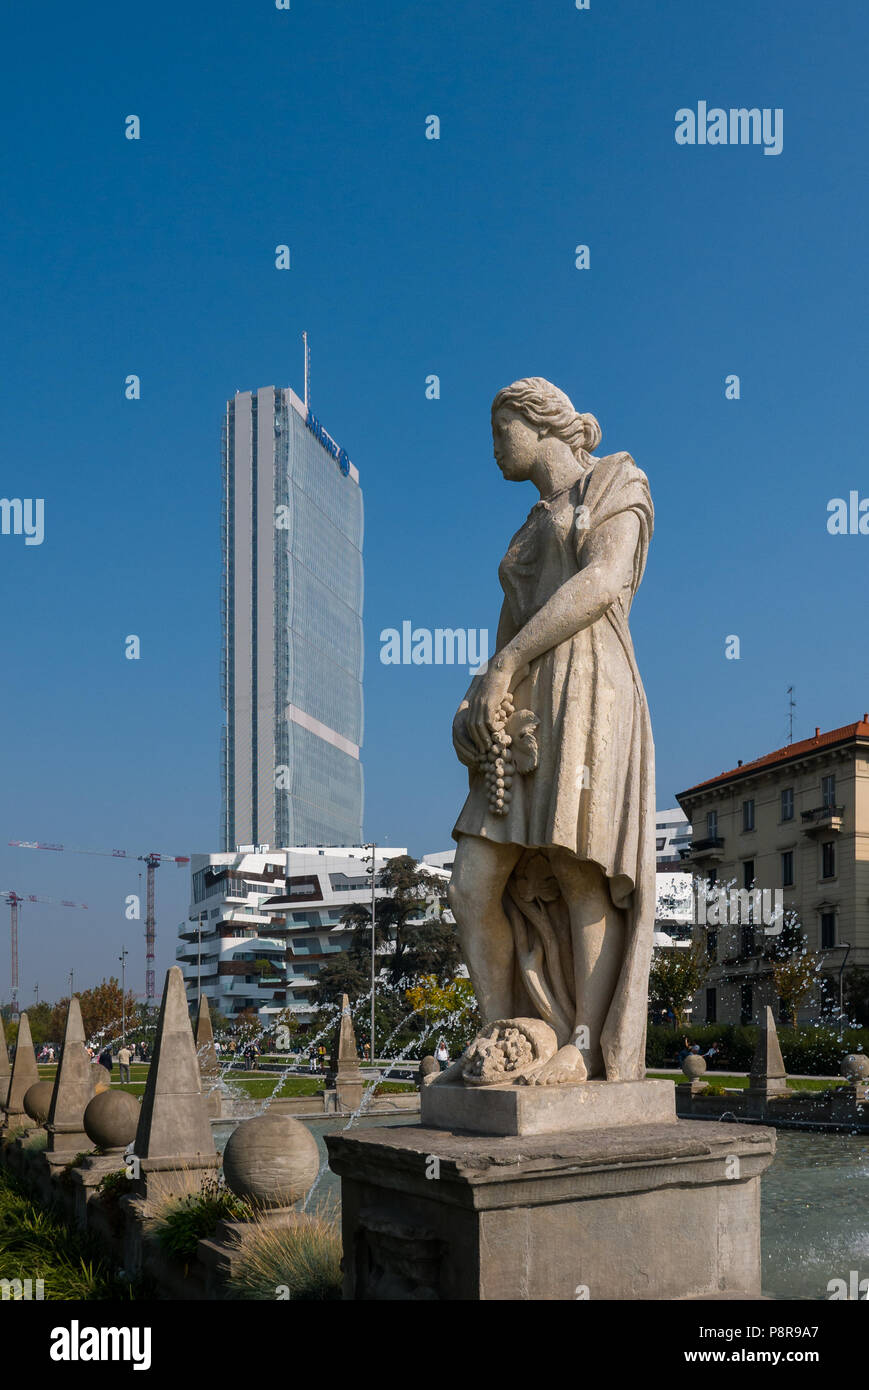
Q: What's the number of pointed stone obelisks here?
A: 7